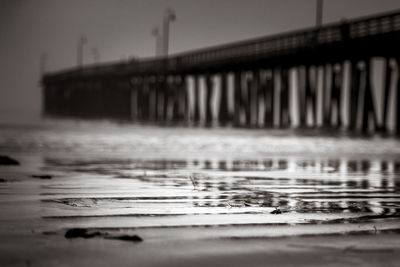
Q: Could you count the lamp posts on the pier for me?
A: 6